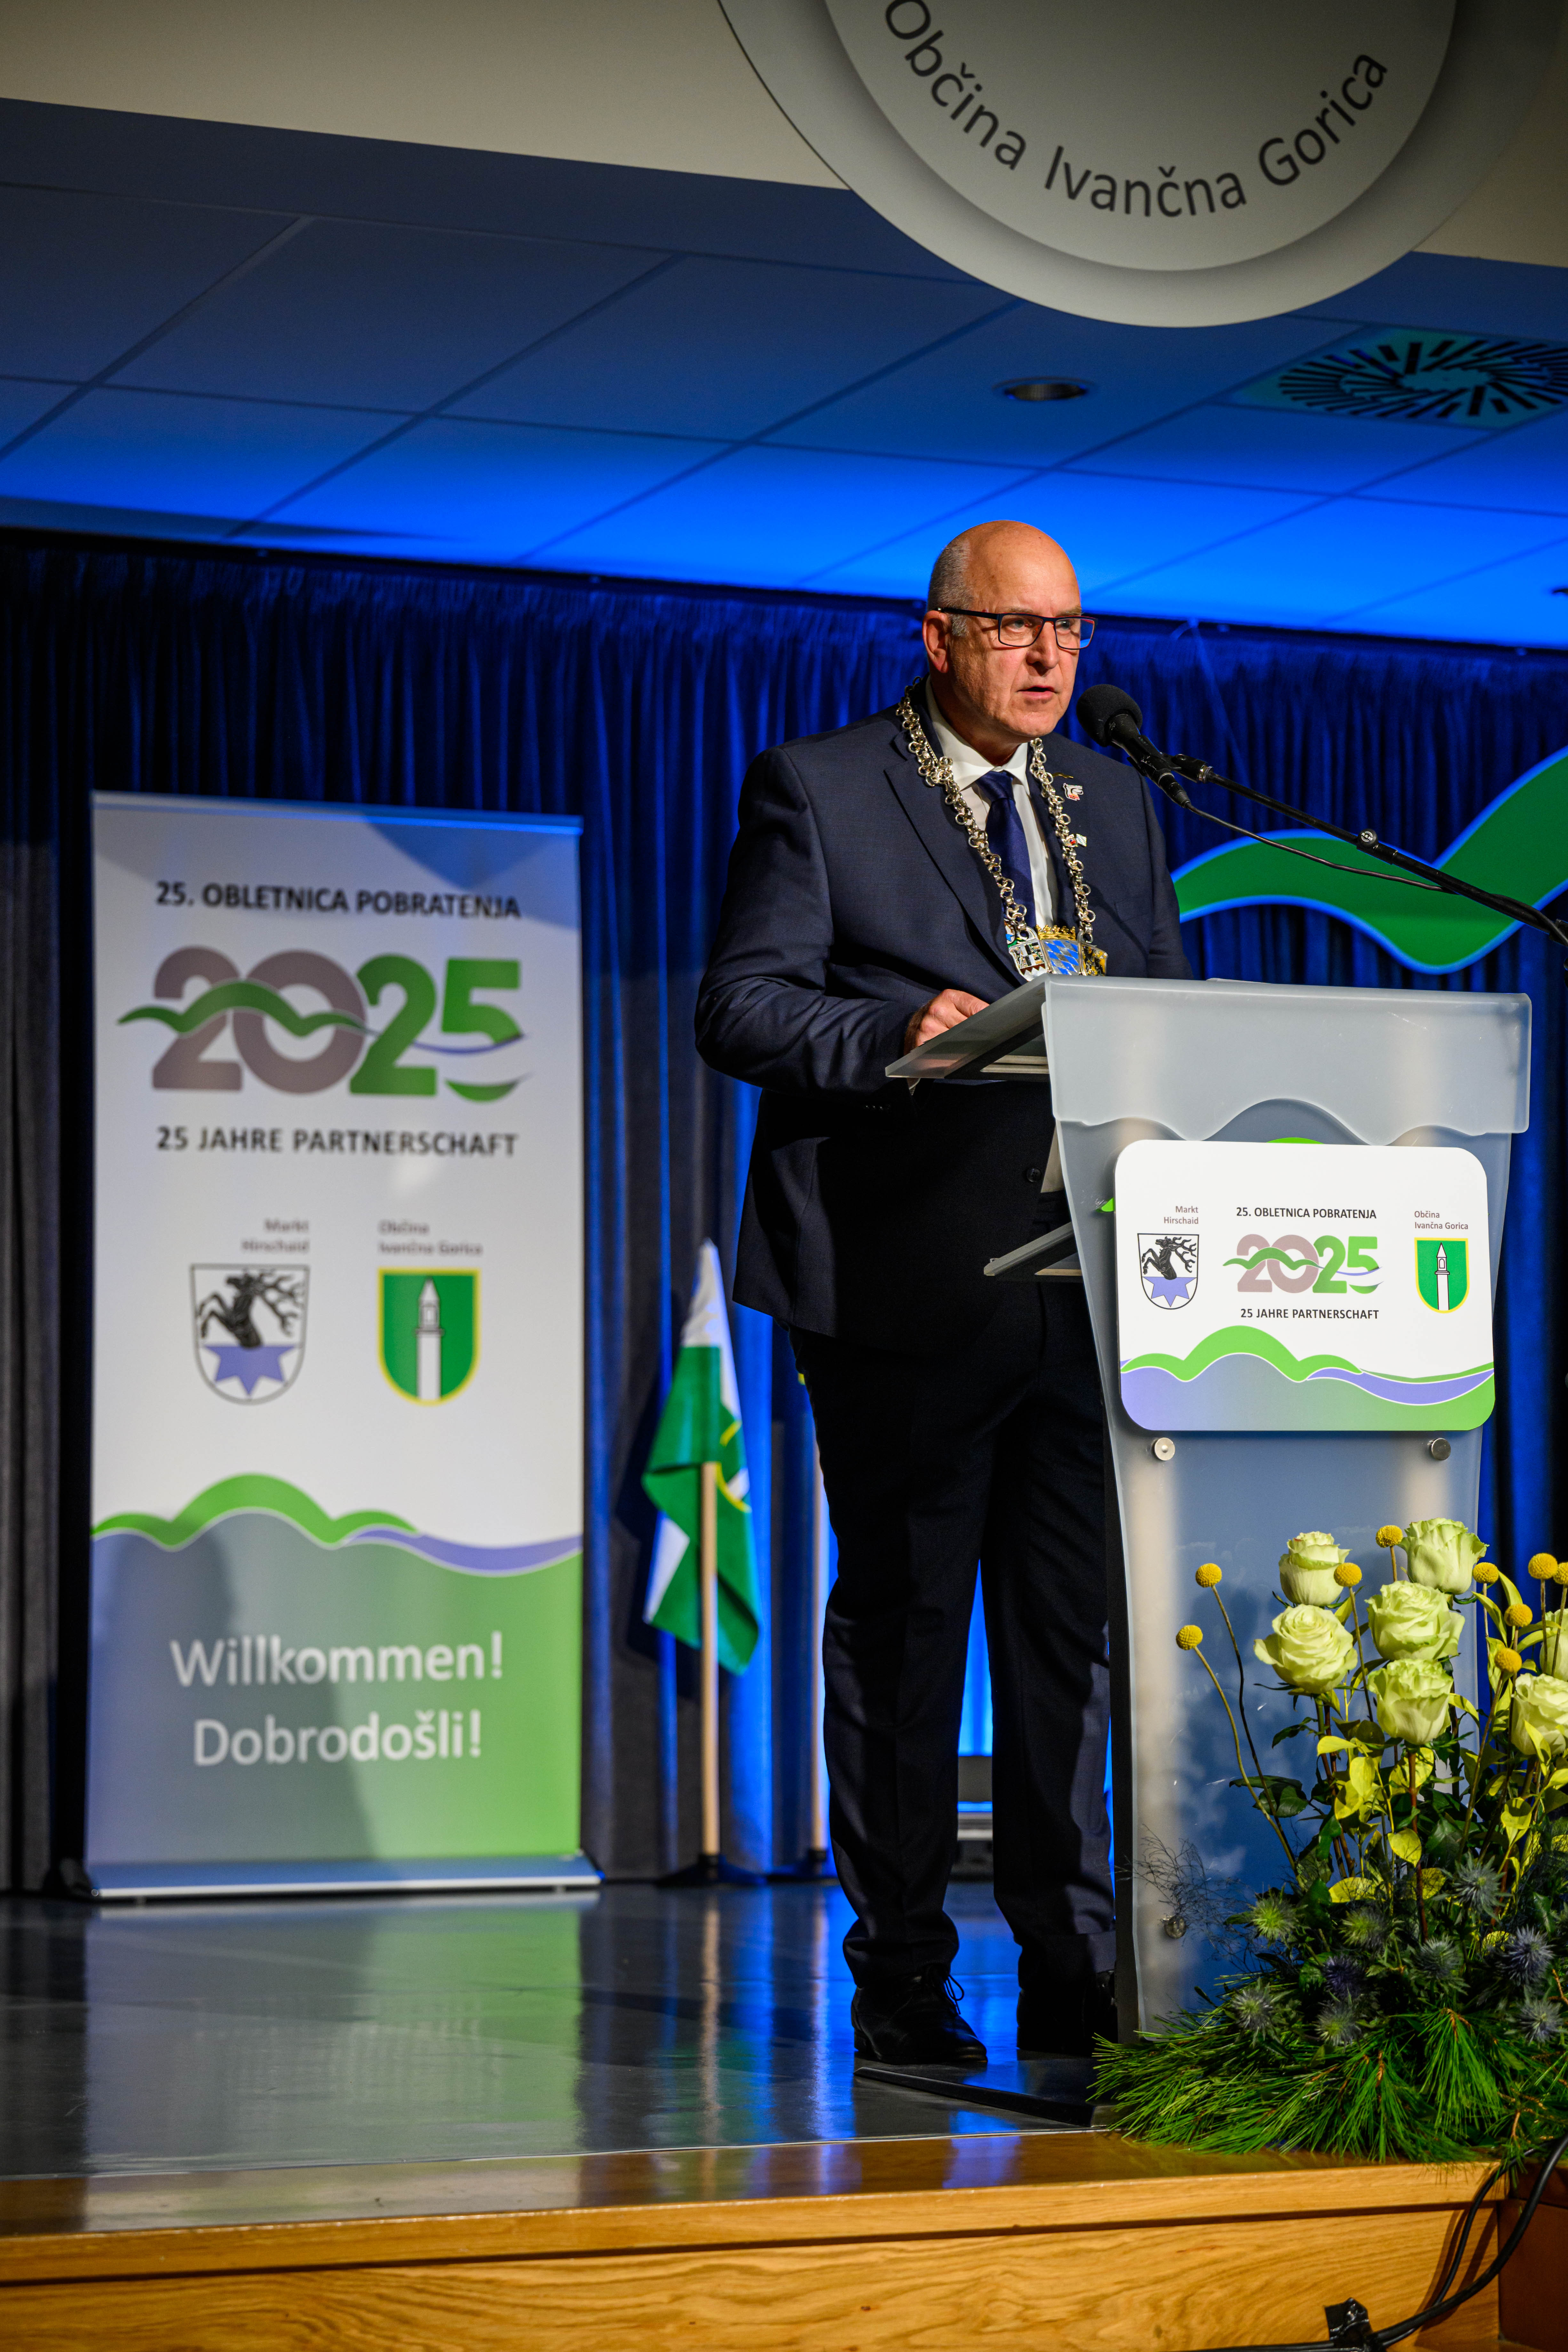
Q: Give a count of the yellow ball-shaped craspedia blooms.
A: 9